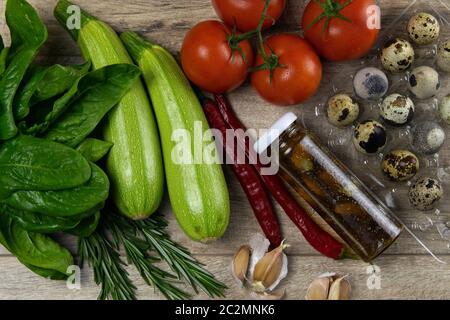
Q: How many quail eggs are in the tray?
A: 12